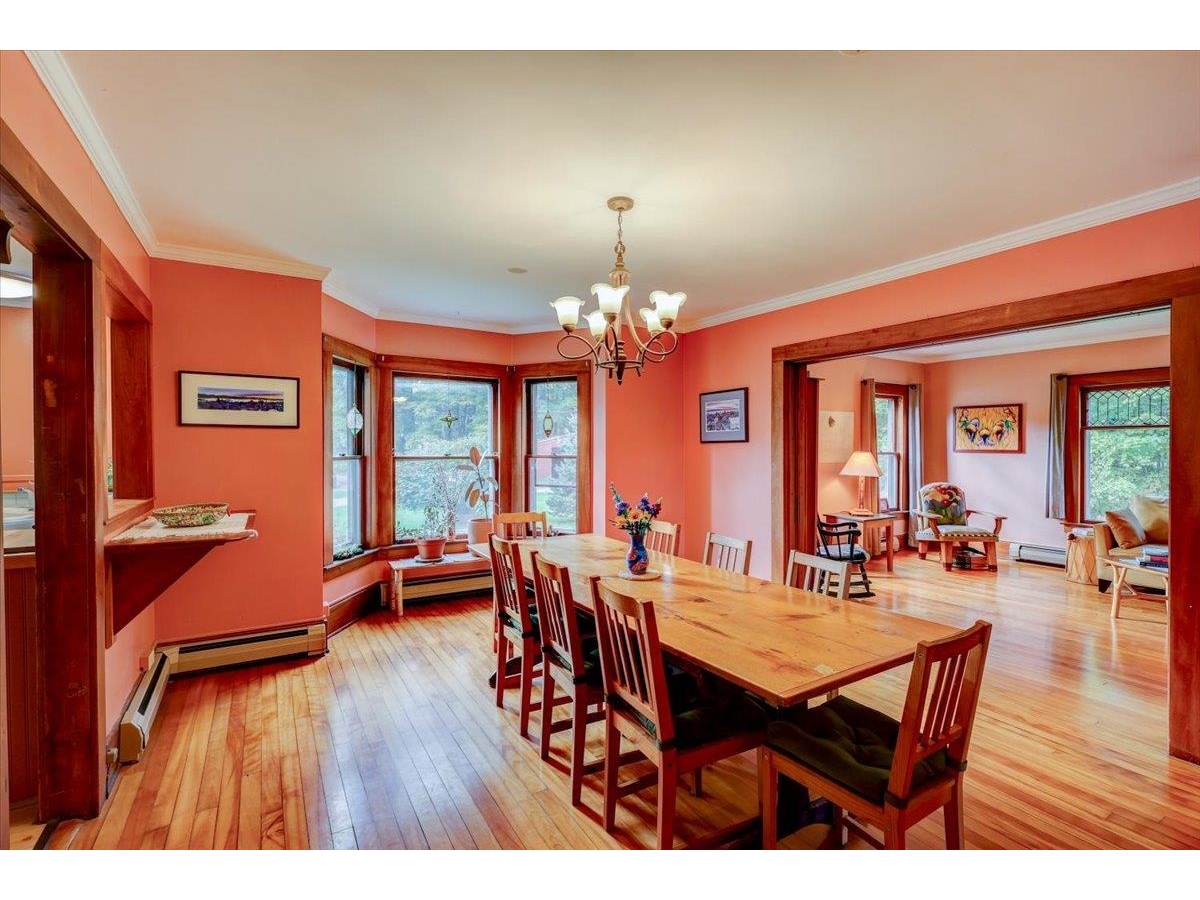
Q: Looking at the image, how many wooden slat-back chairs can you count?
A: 8